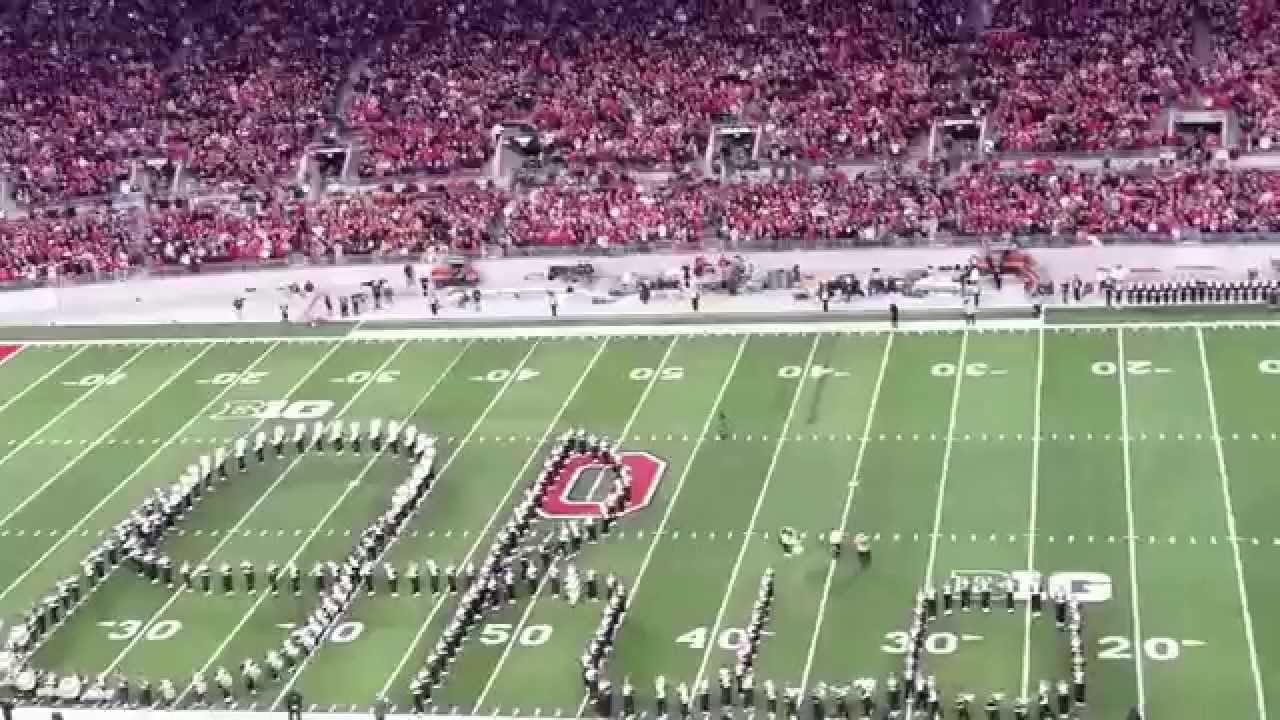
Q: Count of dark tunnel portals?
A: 6